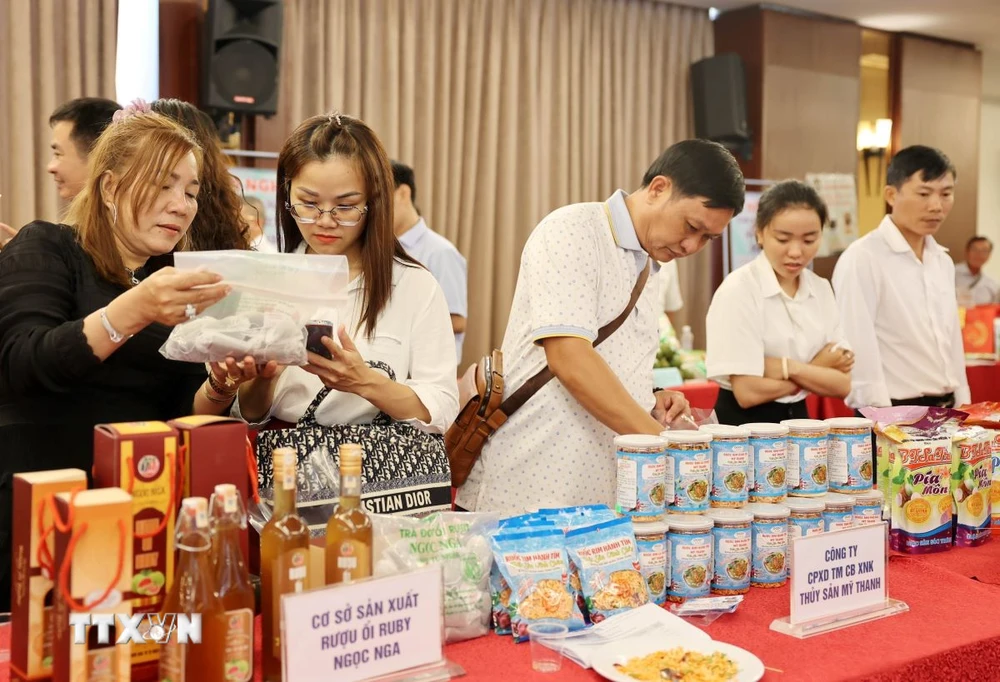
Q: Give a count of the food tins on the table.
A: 13